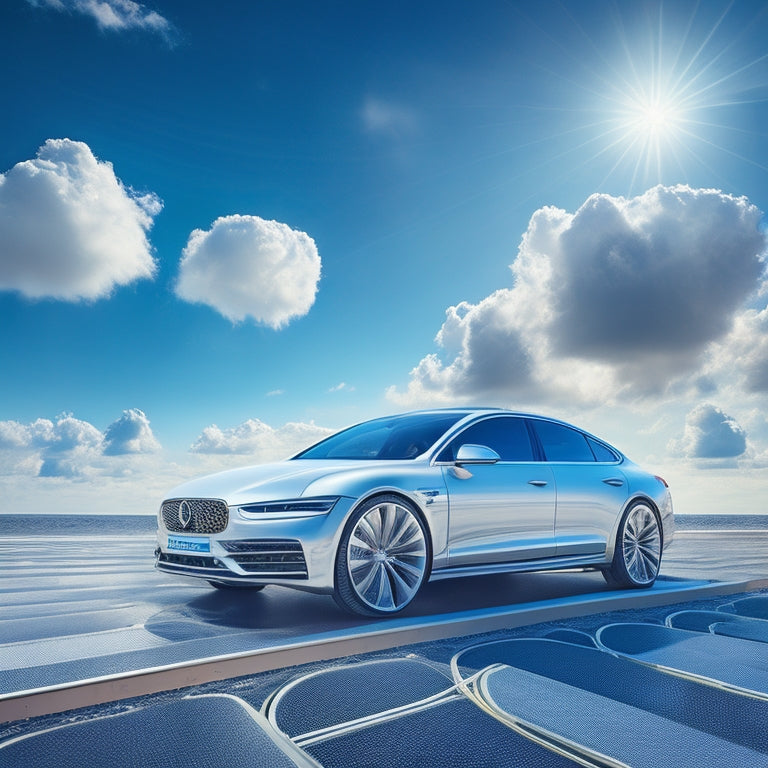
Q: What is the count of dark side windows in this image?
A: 3